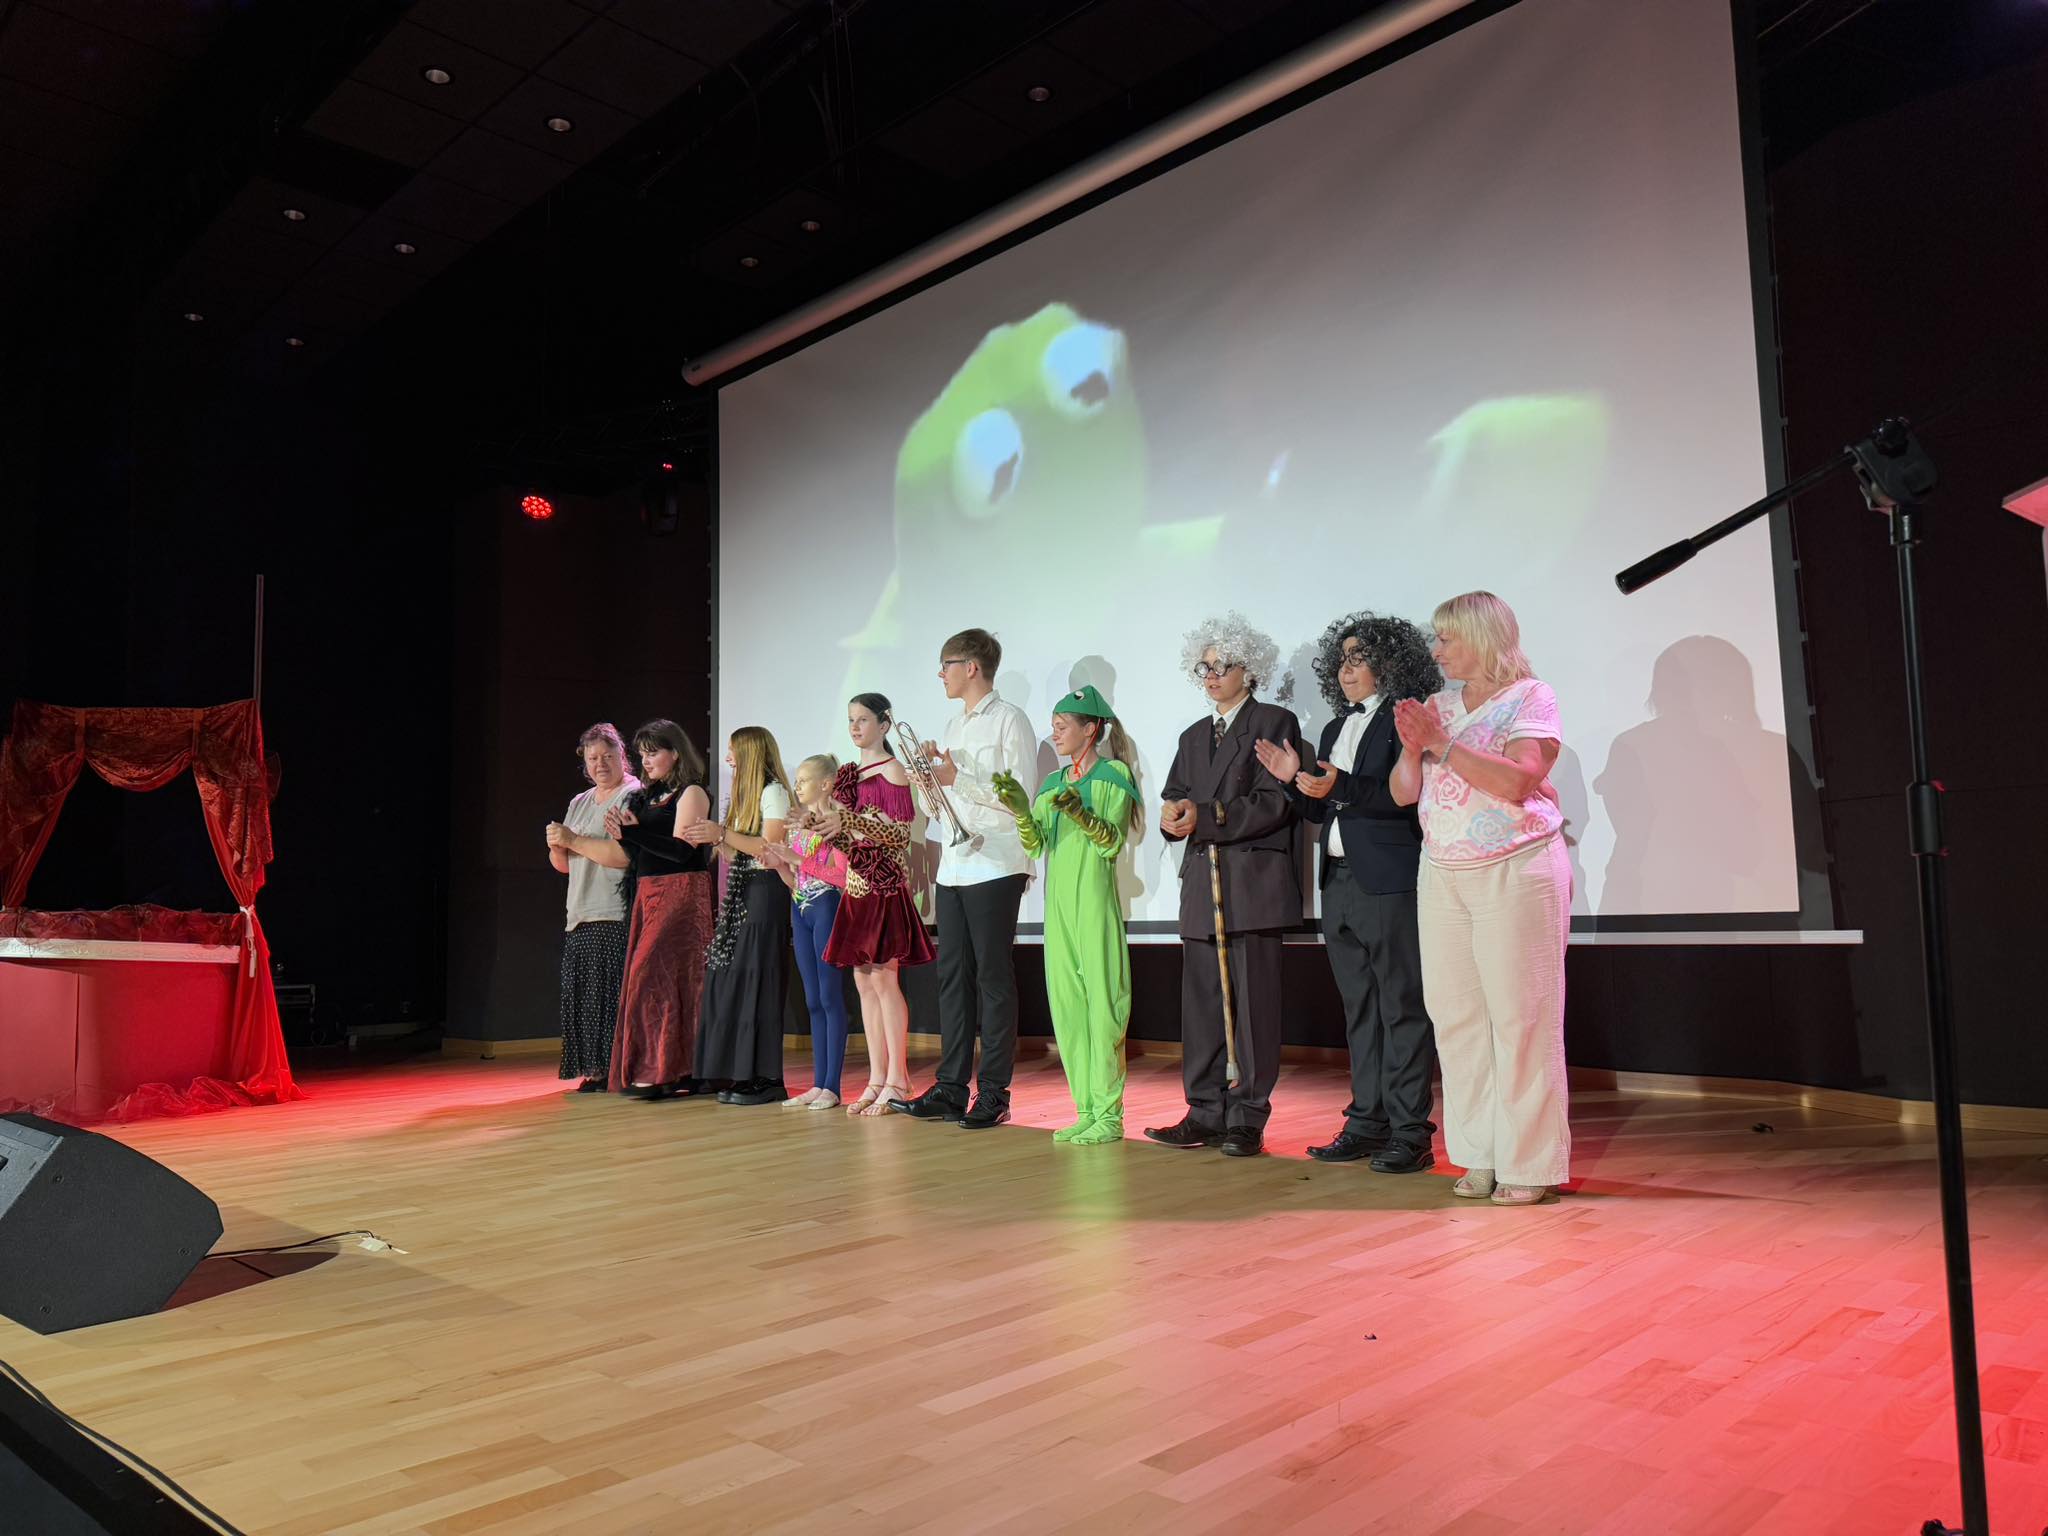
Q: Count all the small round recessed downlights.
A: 9